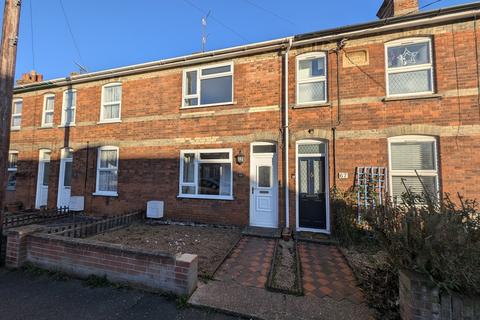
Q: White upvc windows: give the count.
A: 11